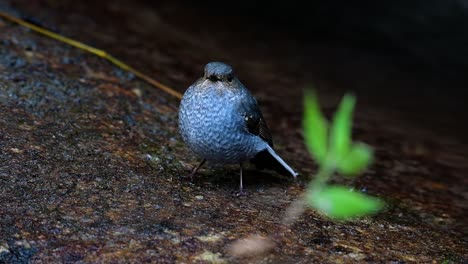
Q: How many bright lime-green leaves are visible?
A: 4